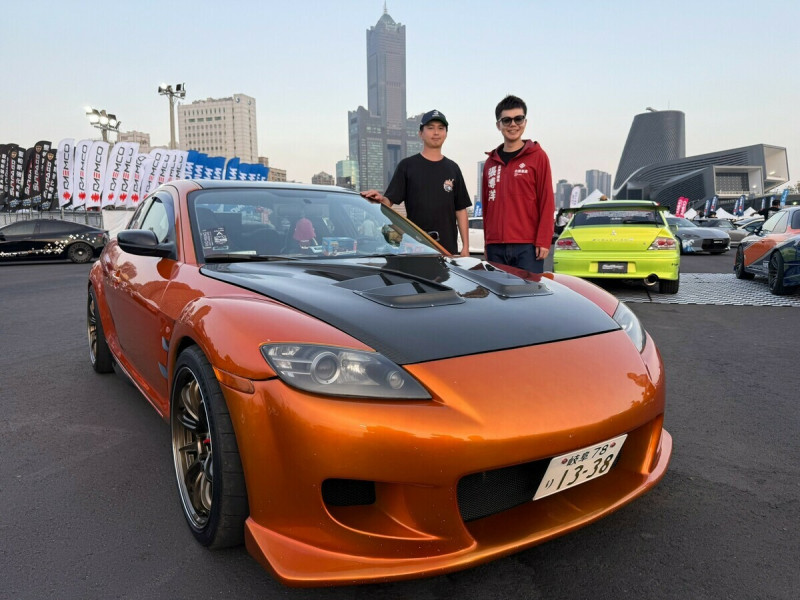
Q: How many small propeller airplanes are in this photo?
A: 0